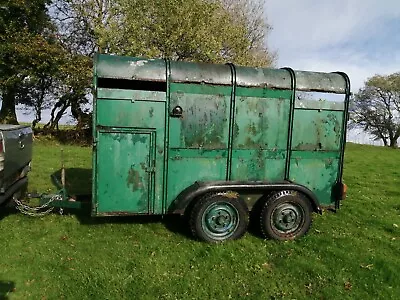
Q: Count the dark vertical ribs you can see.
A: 4